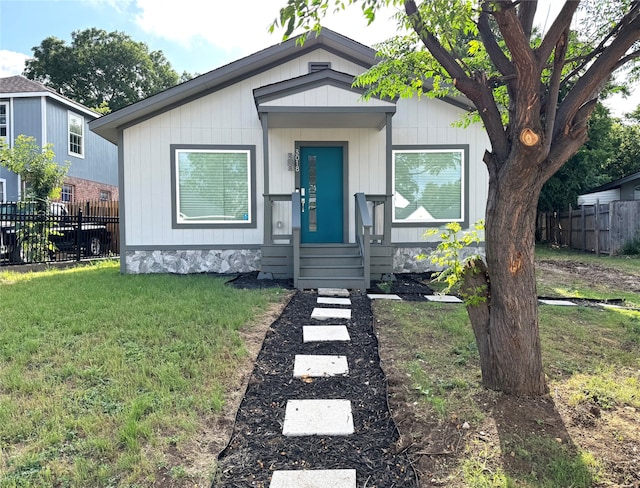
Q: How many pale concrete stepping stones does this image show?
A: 11